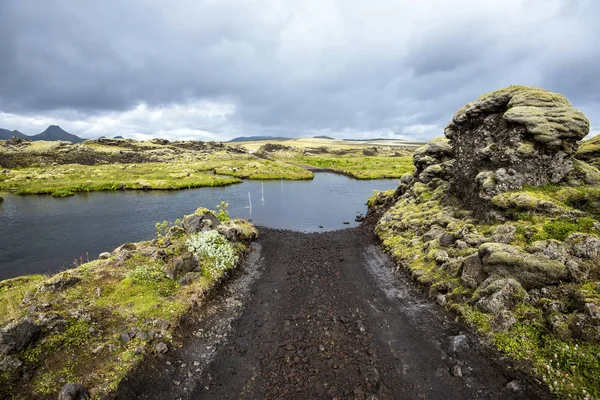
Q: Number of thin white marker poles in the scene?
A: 3